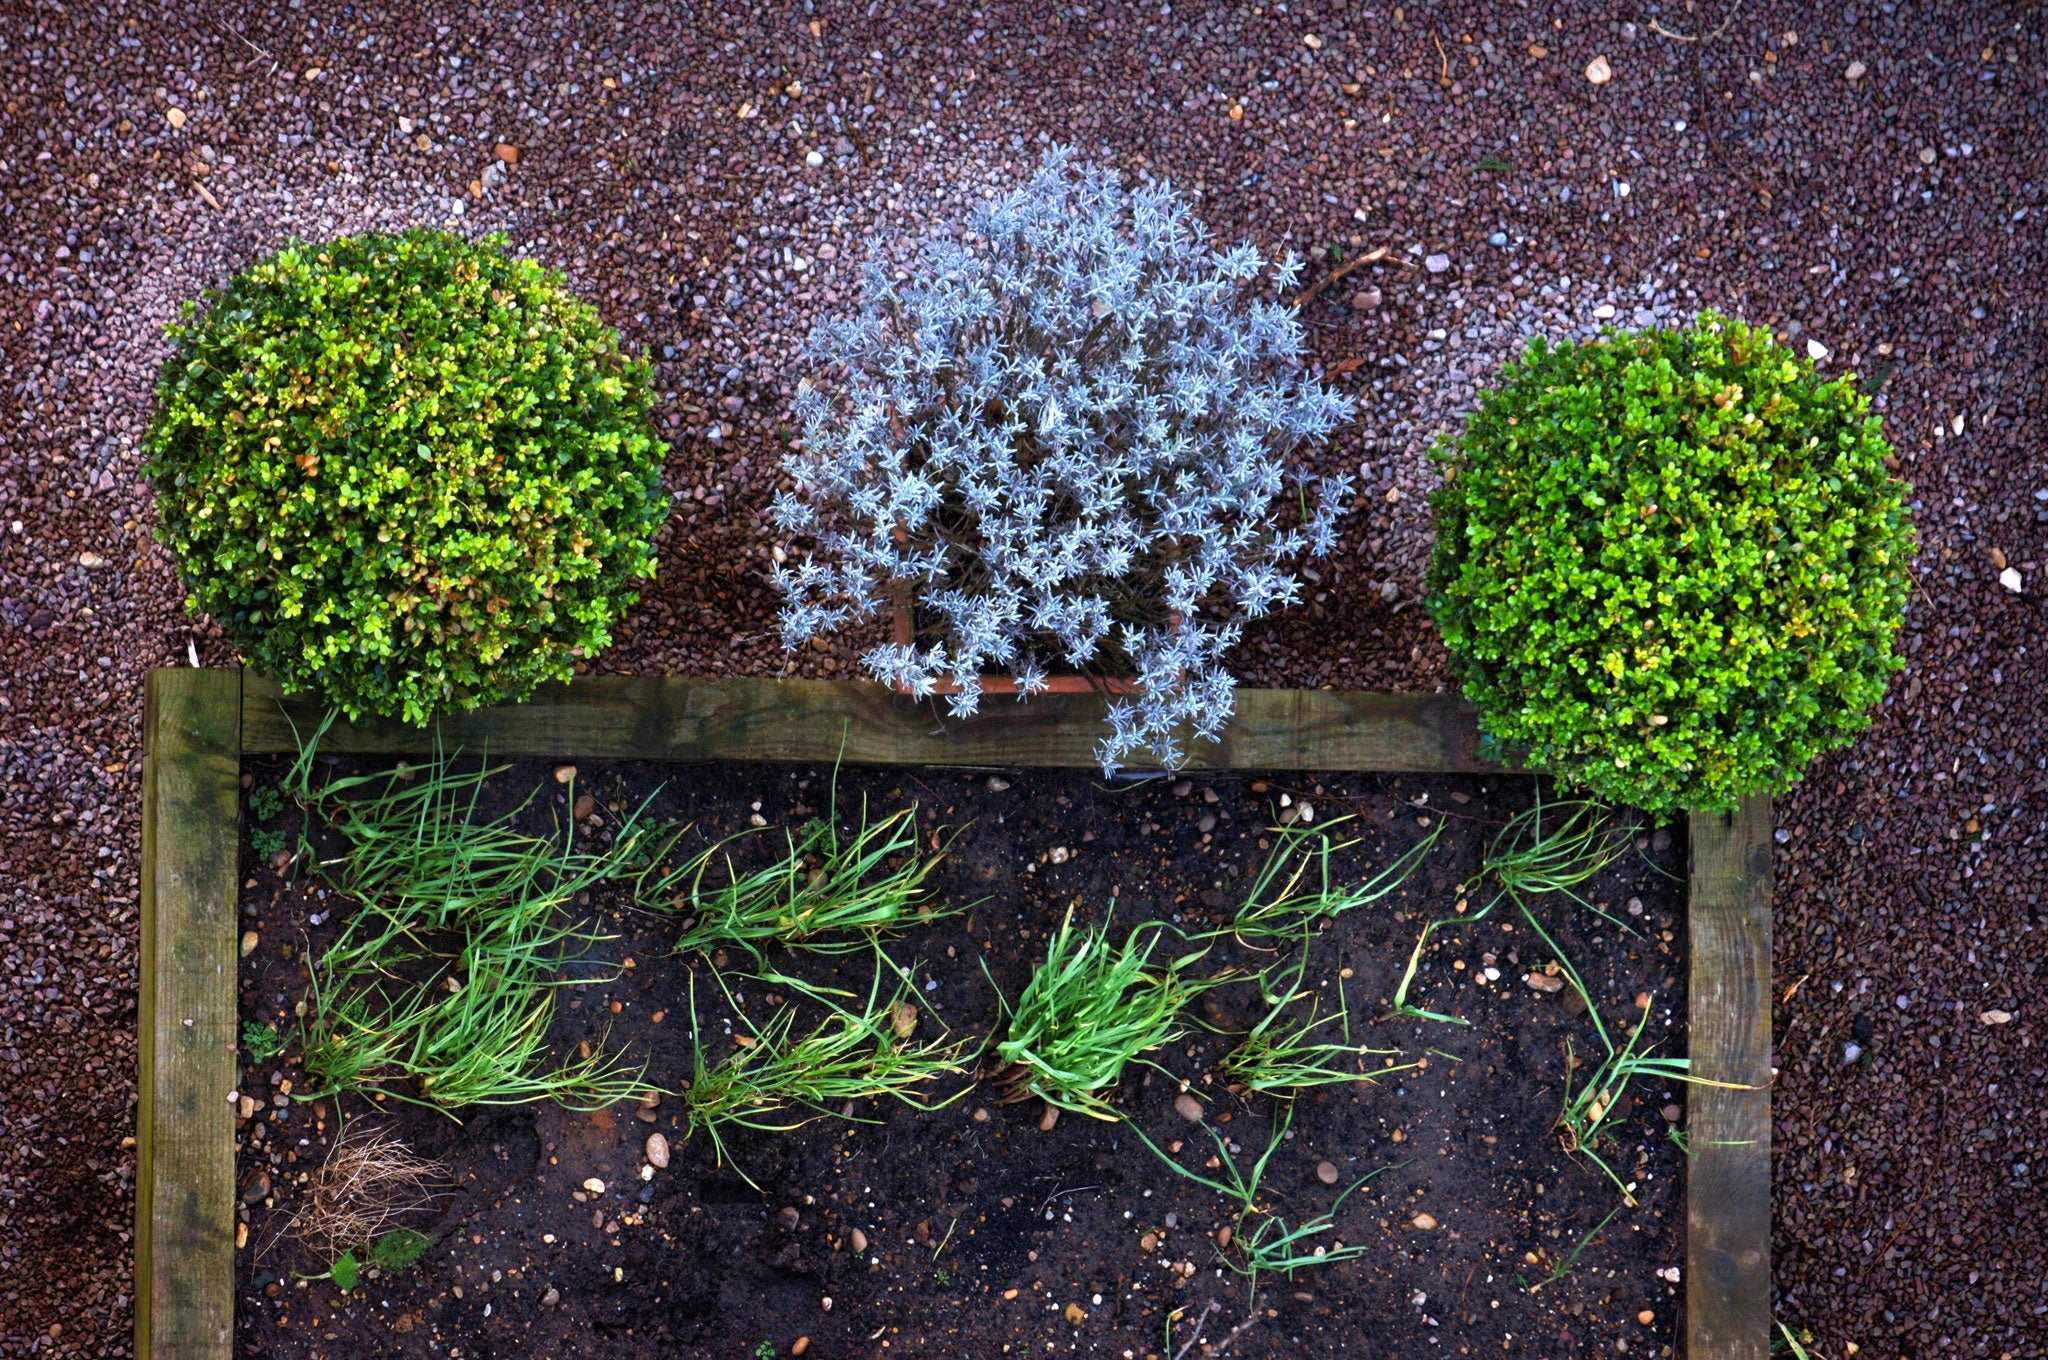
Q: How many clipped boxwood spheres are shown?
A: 2